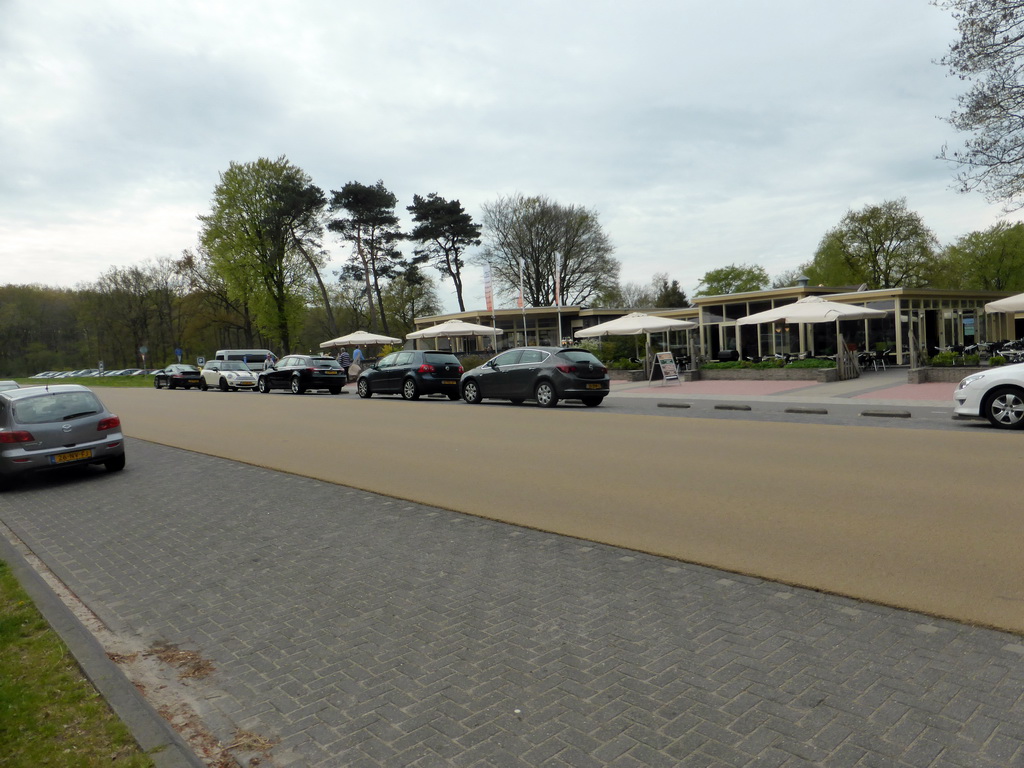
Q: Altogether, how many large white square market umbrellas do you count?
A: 5